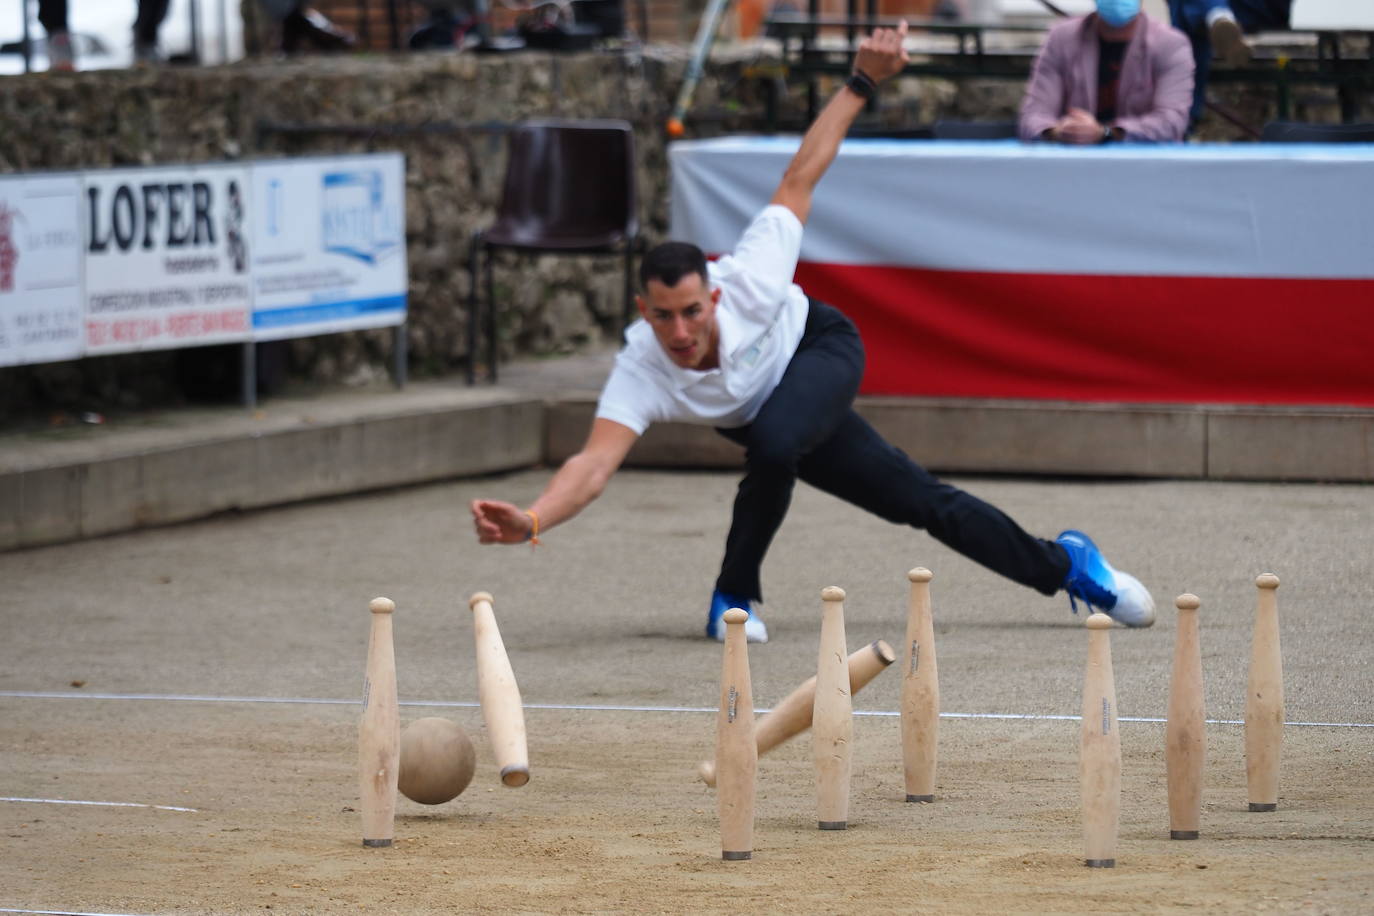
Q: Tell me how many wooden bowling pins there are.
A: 9